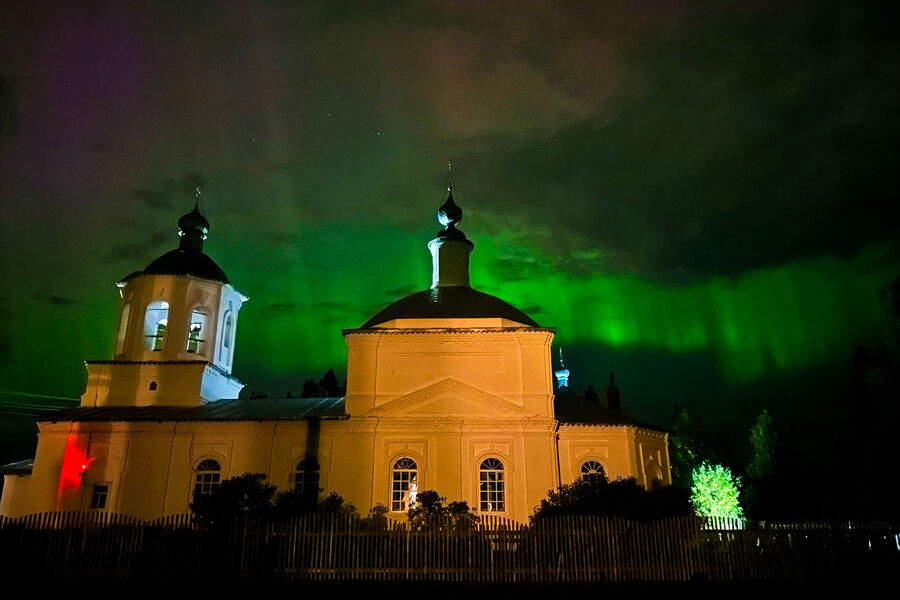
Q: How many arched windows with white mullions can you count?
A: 5